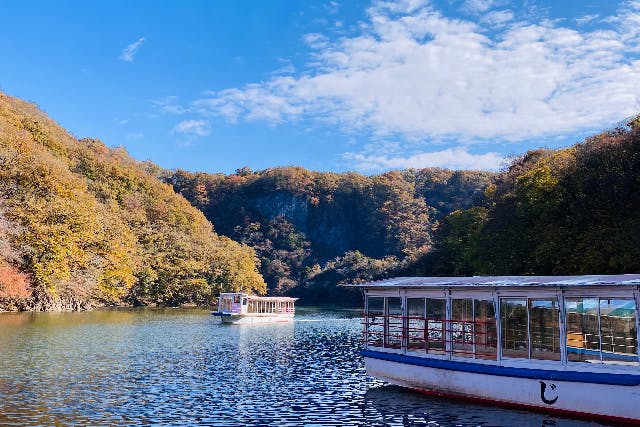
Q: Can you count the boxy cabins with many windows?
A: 2